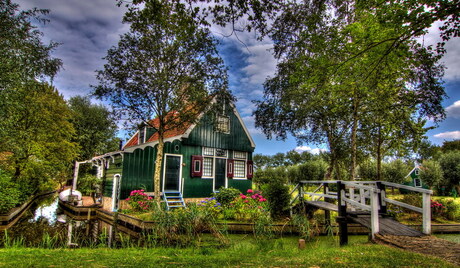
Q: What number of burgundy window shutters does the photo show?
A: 3